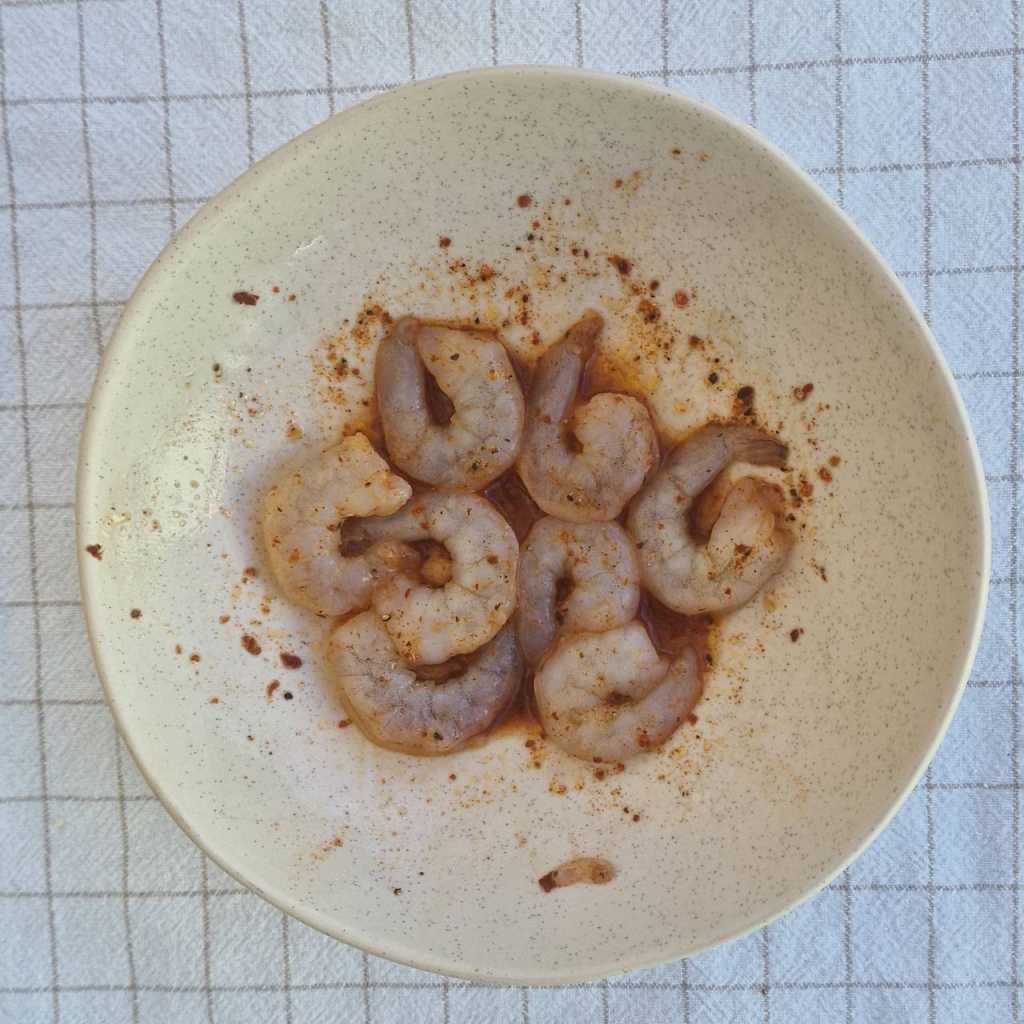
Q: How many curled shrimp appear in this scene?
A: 8